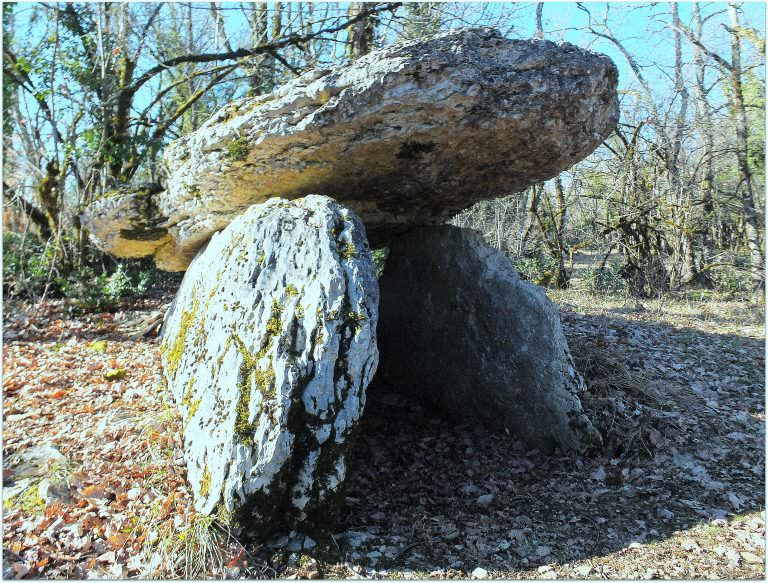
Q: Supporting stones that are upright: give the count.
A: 2